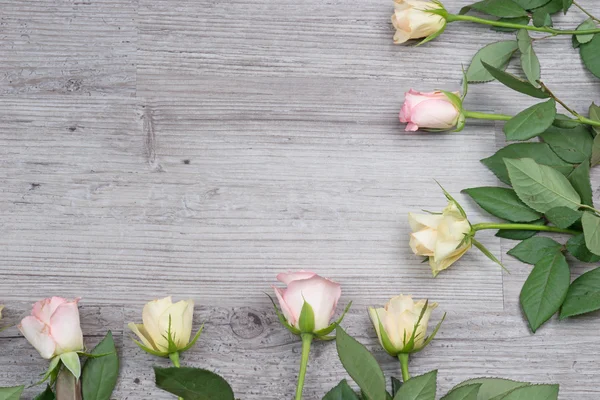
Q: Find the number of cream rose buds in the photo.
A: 4